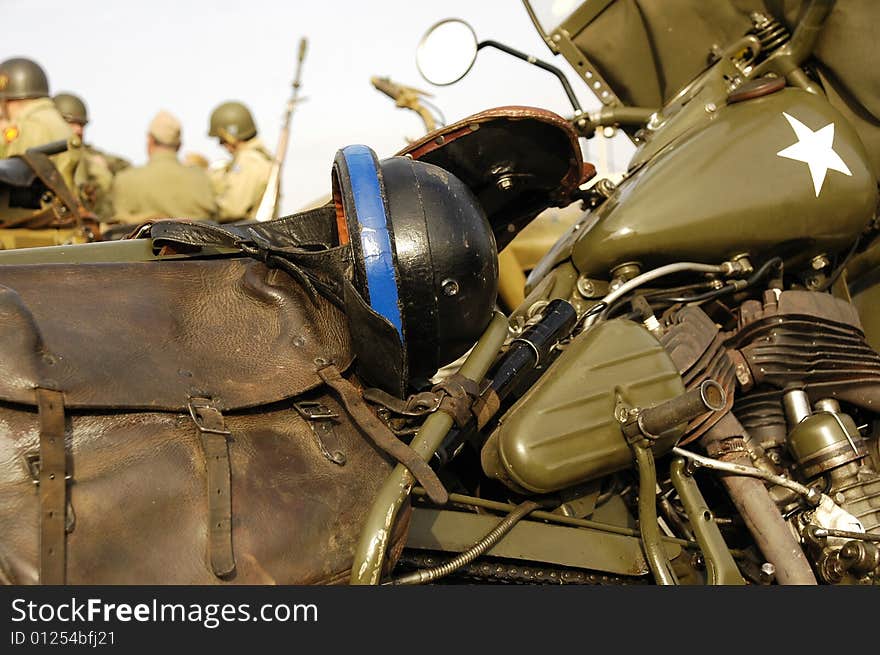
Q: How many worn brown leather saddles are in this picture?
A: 1